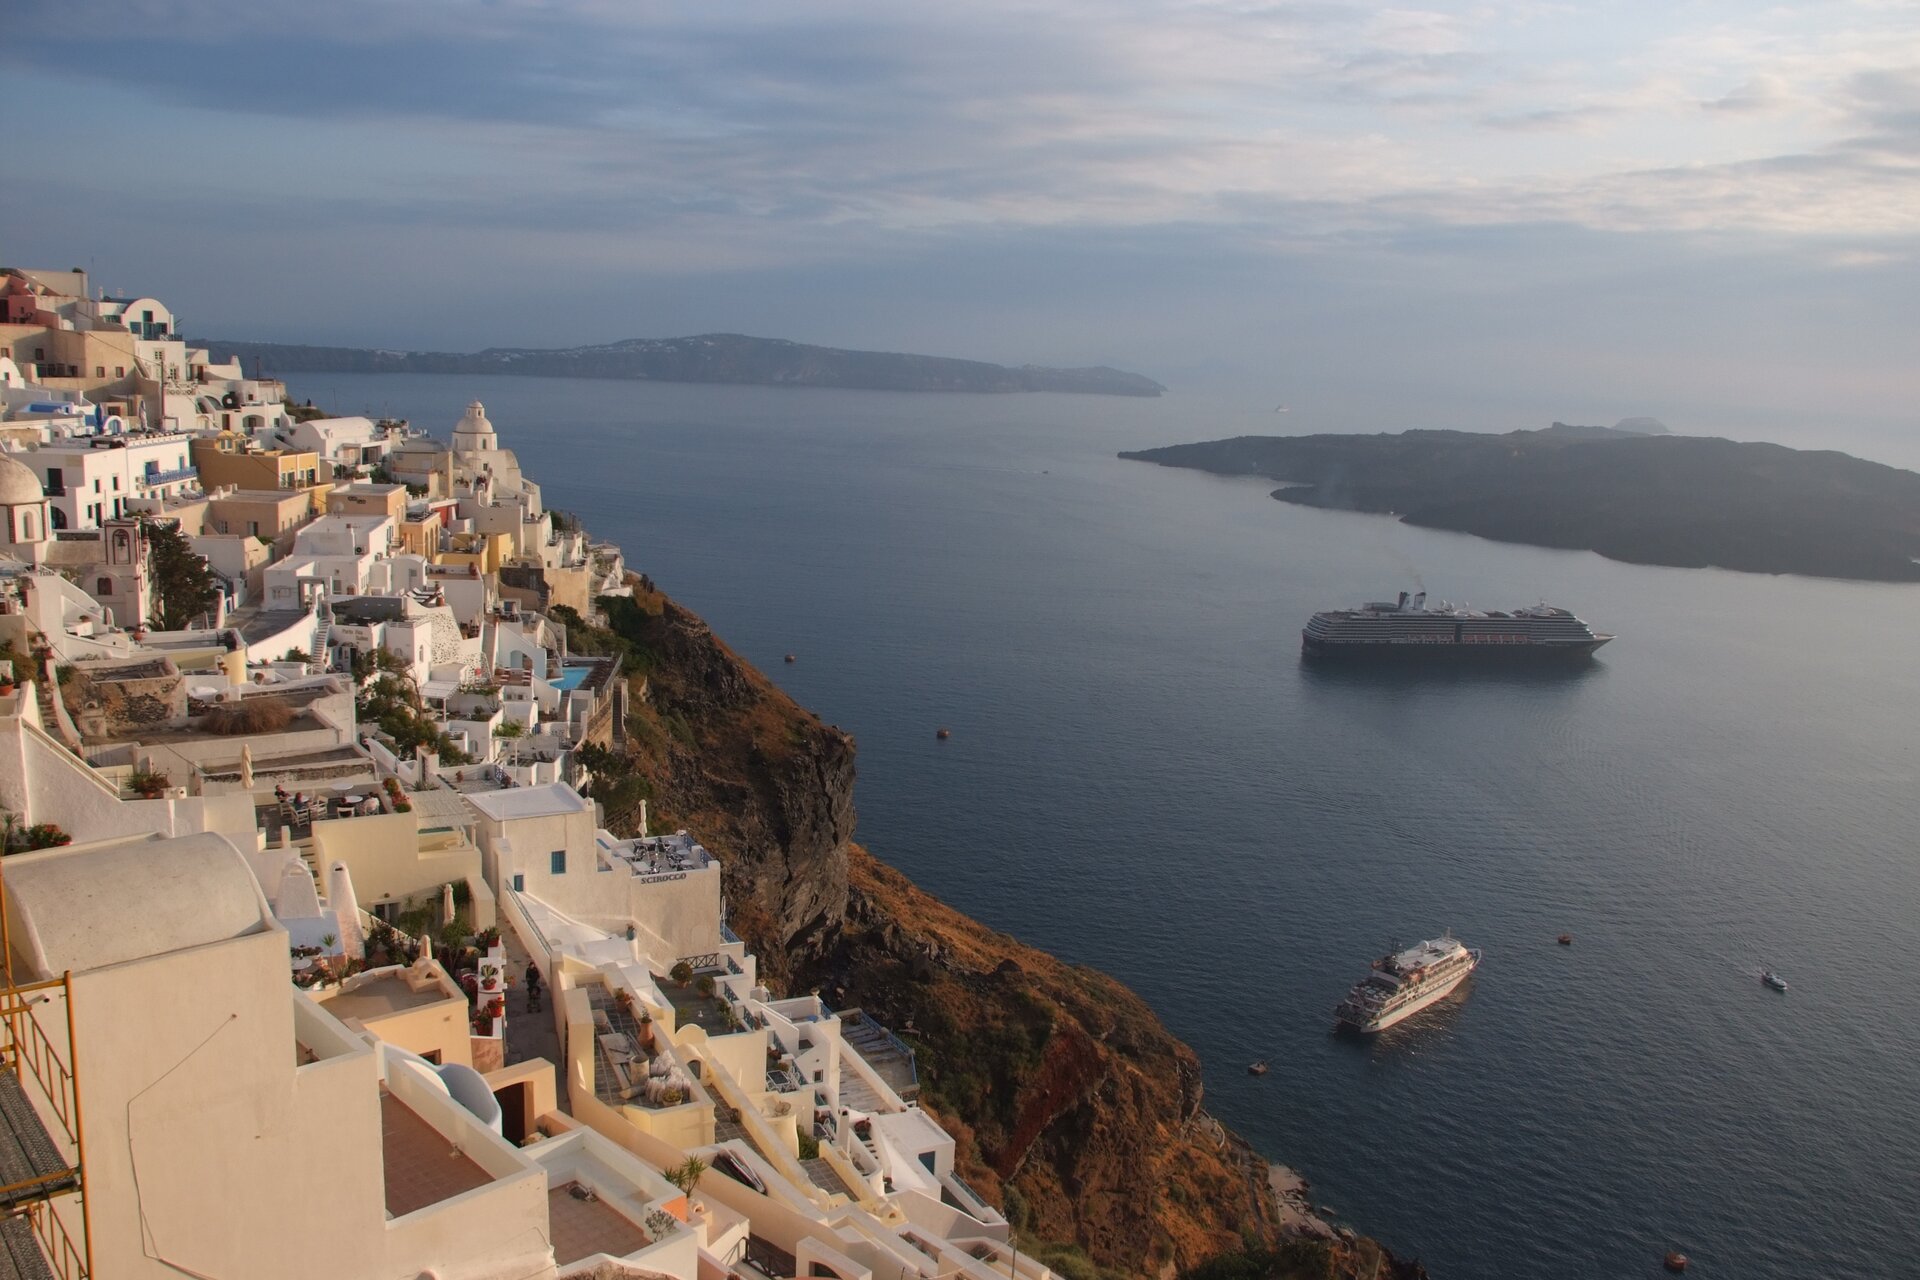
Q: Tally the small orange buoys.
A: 5